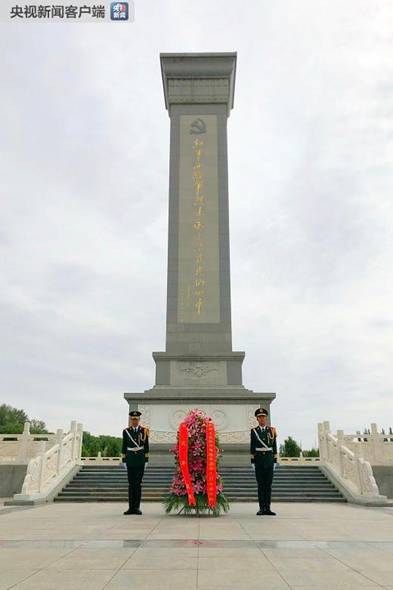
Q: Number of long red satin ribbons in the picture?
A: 2